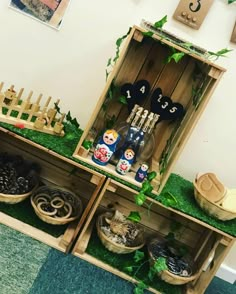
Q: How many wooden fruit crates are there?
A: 3